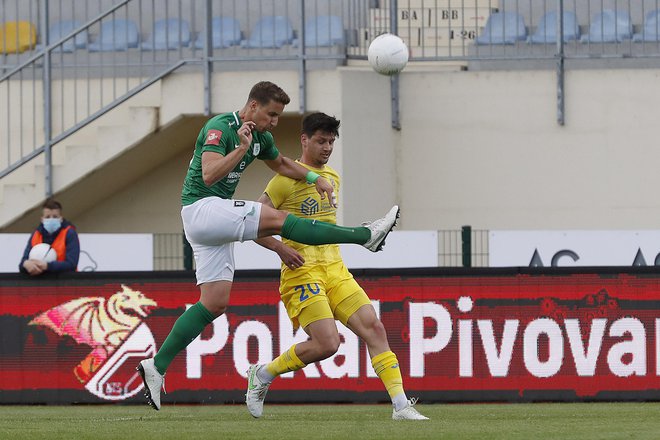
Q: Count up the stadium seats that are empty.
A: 11